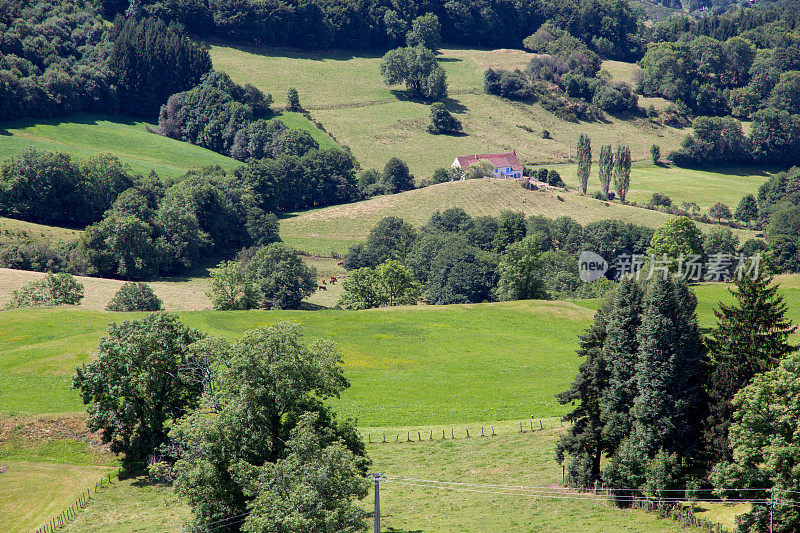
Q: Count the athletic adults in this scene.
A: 0